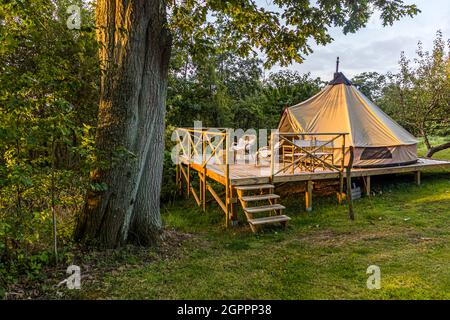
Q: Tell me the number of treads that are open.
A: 4